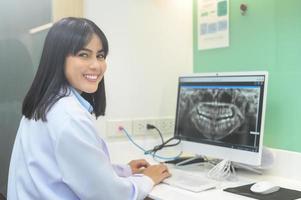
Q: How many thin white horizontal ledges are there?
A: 1